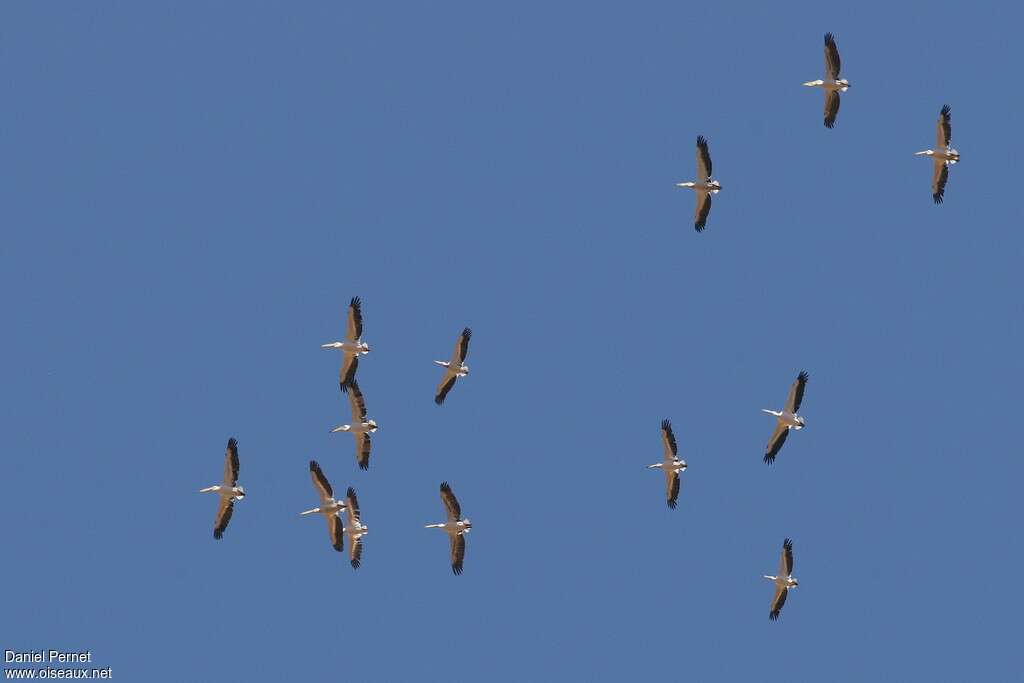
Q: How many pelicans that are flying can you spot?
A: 13